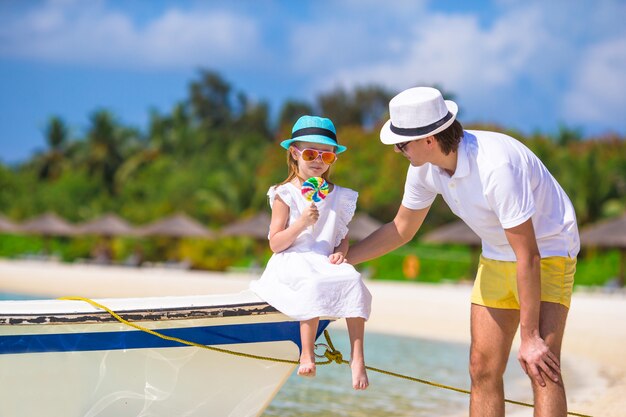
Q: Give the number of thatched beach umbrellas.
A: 8